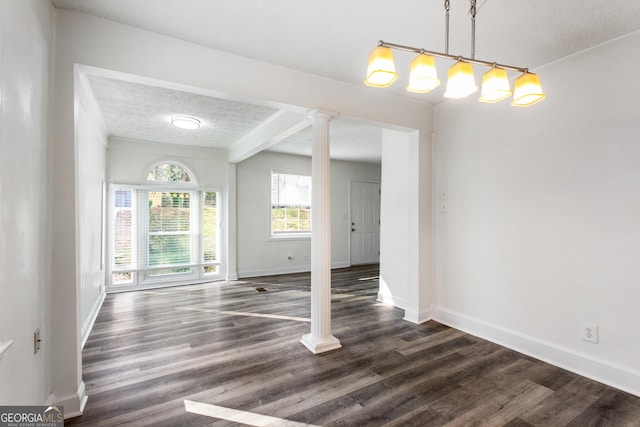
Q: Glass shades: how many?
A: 5